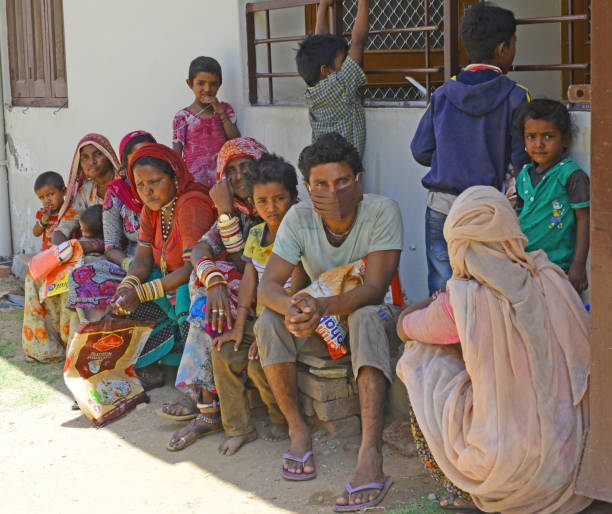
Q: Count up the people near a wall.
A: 13